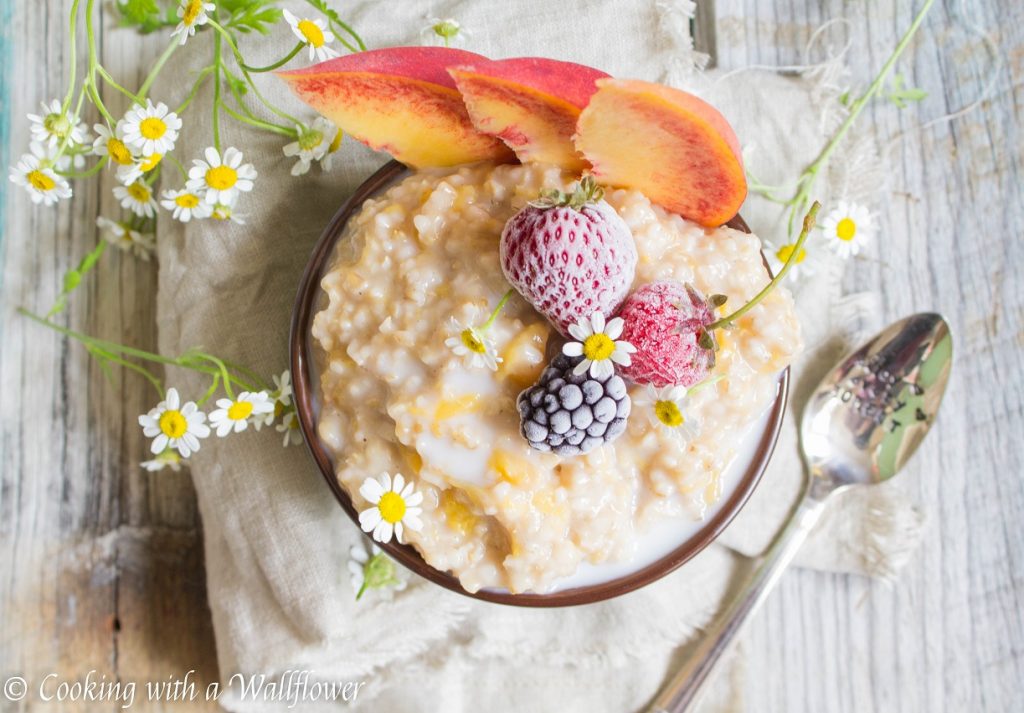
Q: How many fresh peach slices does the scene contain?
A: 3